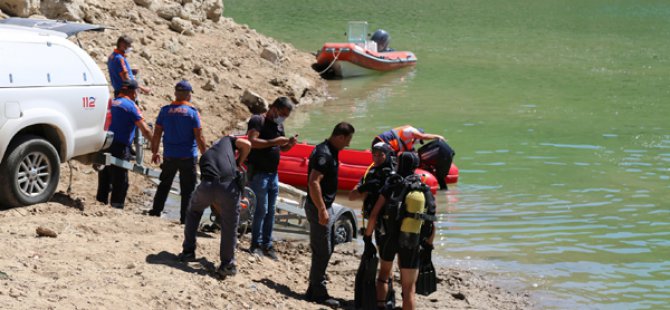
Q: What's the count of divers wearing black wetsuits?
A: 2